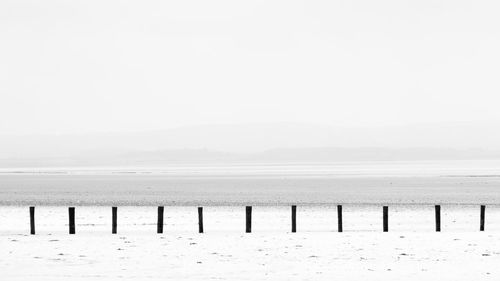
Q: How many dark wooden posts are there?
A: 11